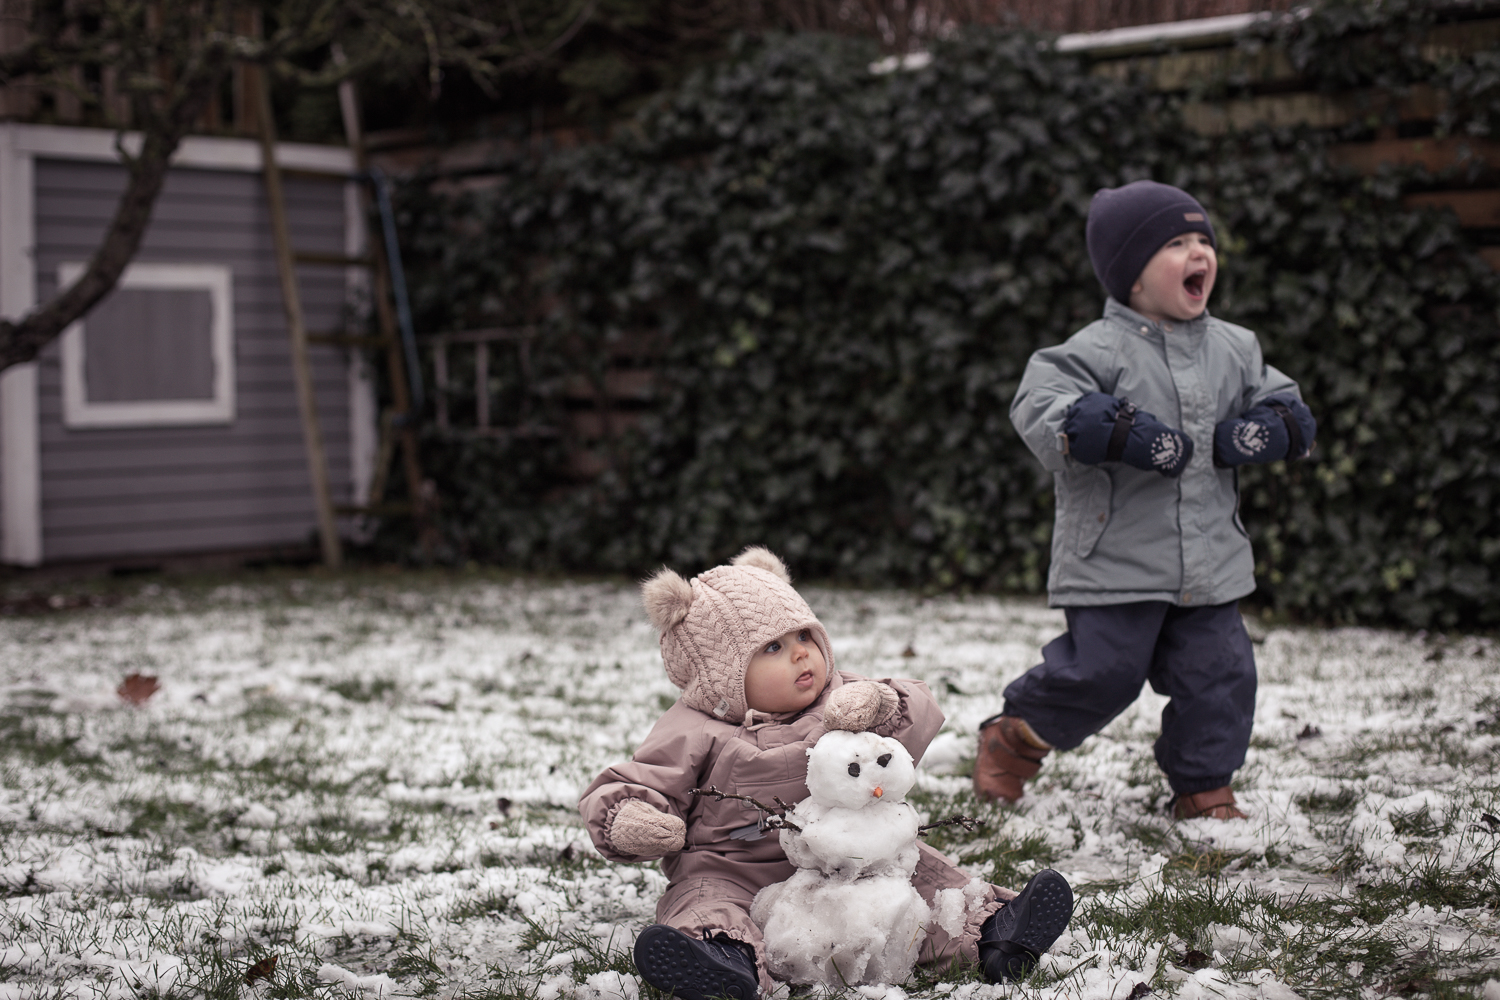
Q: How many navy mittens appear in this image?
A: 2